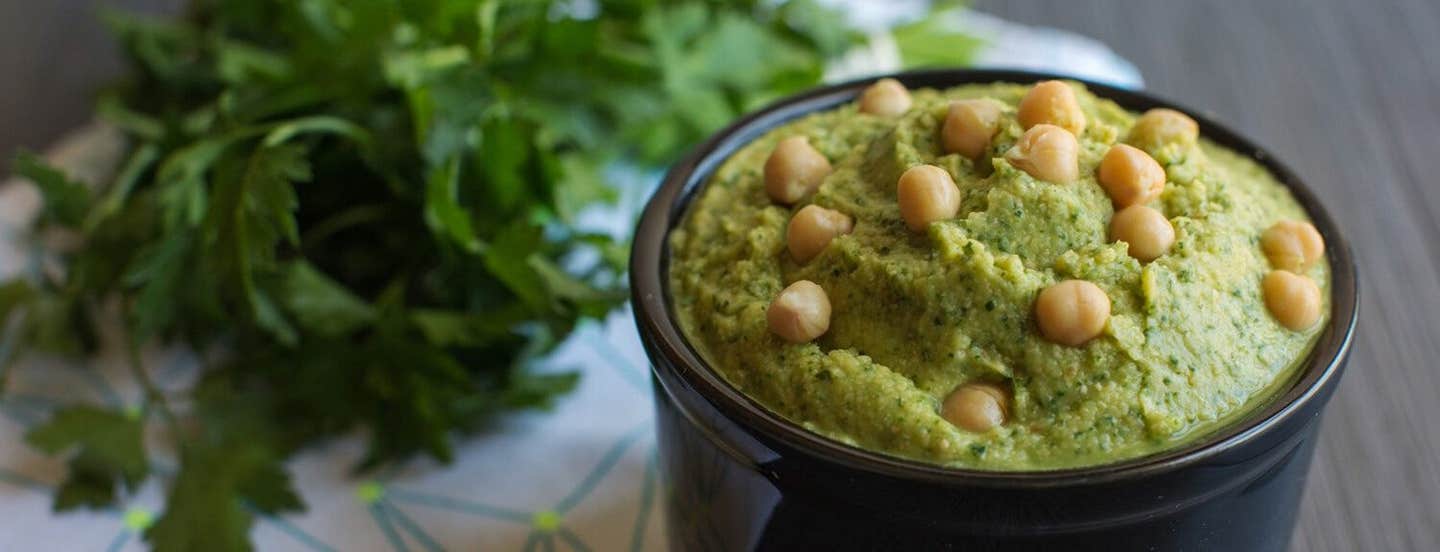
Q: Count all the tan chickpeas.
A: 15